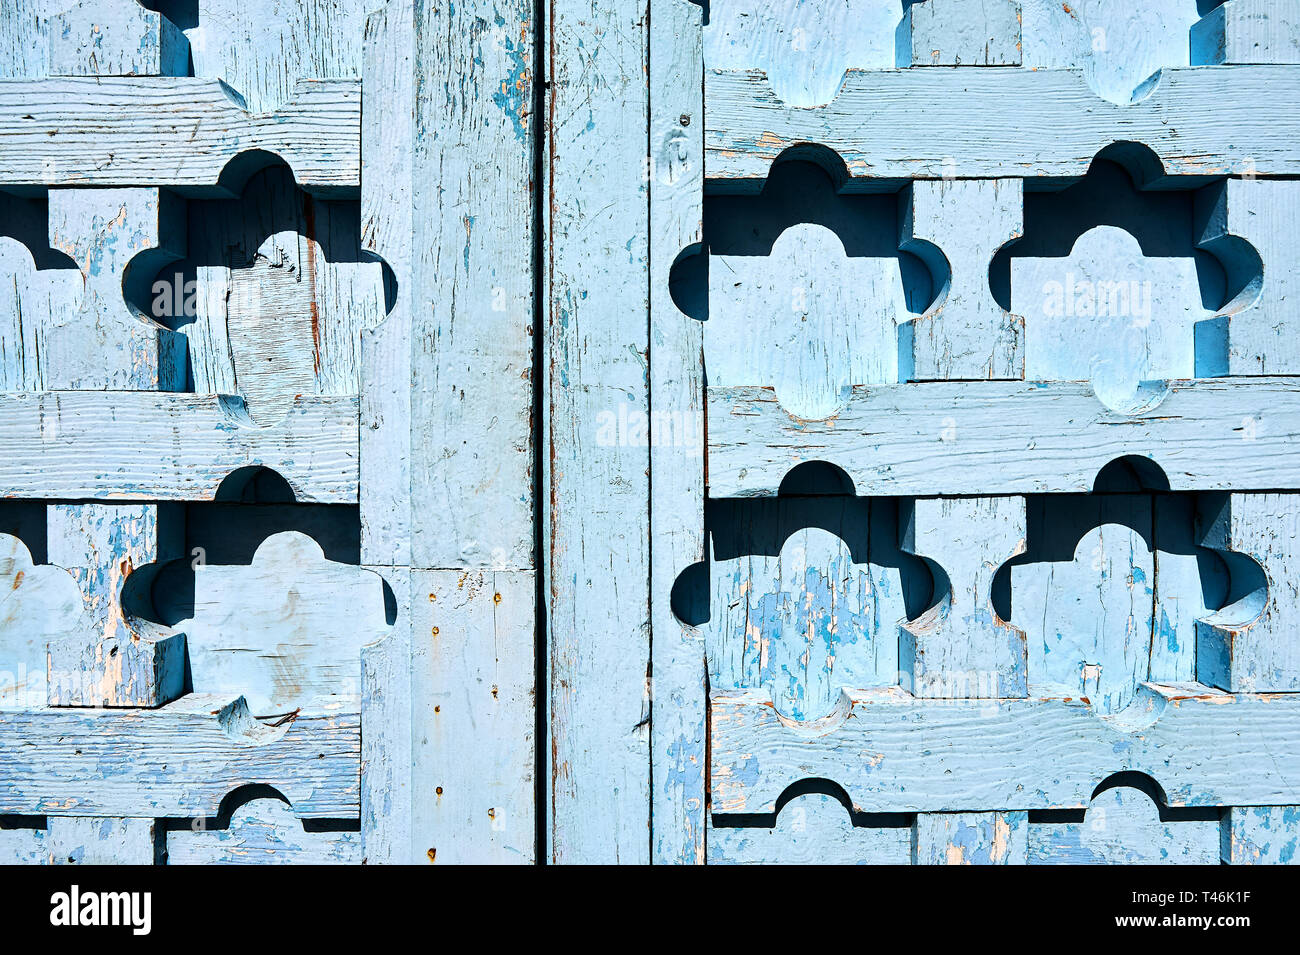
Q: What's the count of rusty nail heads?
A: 8